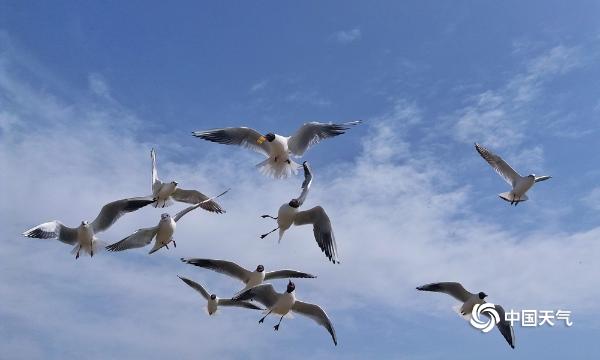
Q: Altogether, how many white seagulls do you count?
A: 10